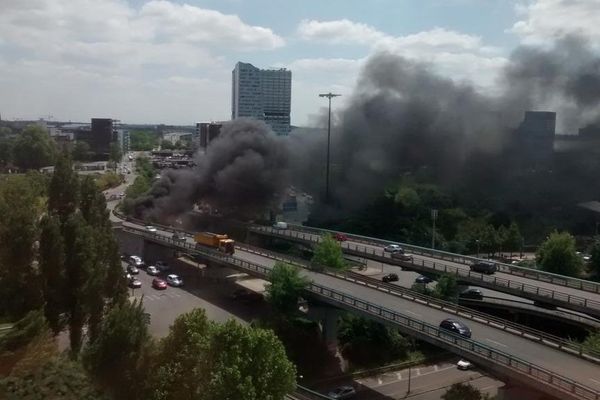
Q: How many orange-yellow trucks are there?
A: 1